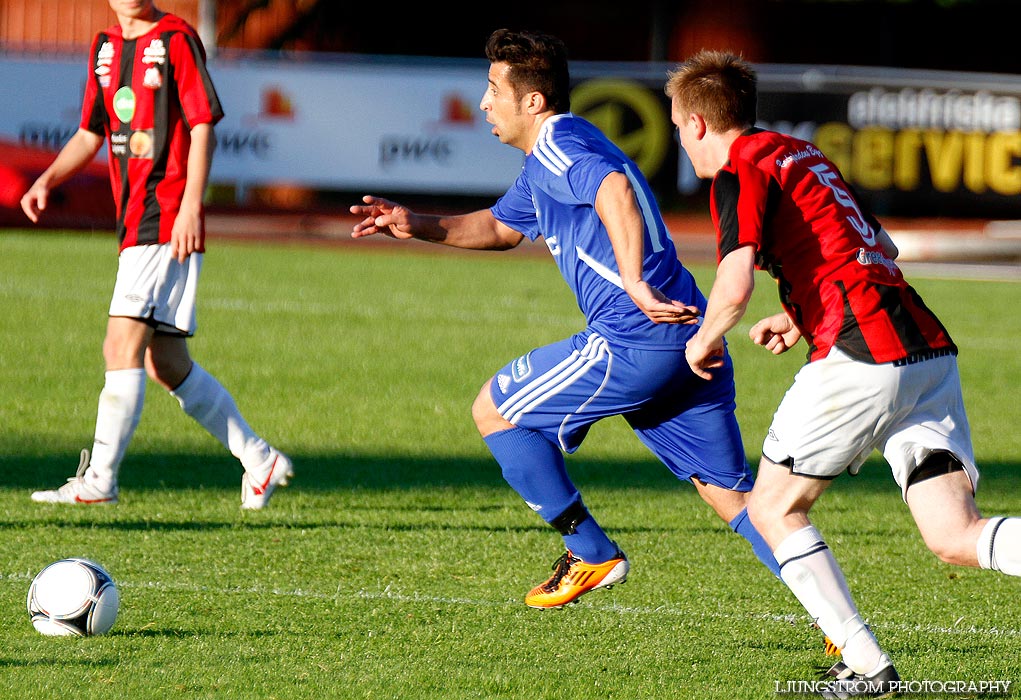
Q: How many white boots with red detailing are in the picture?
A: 2